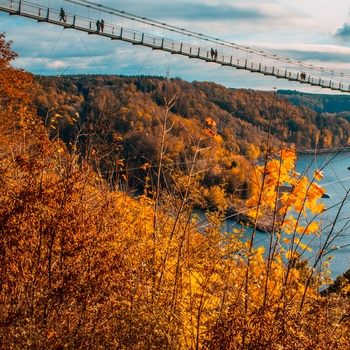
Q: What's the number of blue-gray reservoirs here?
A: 1